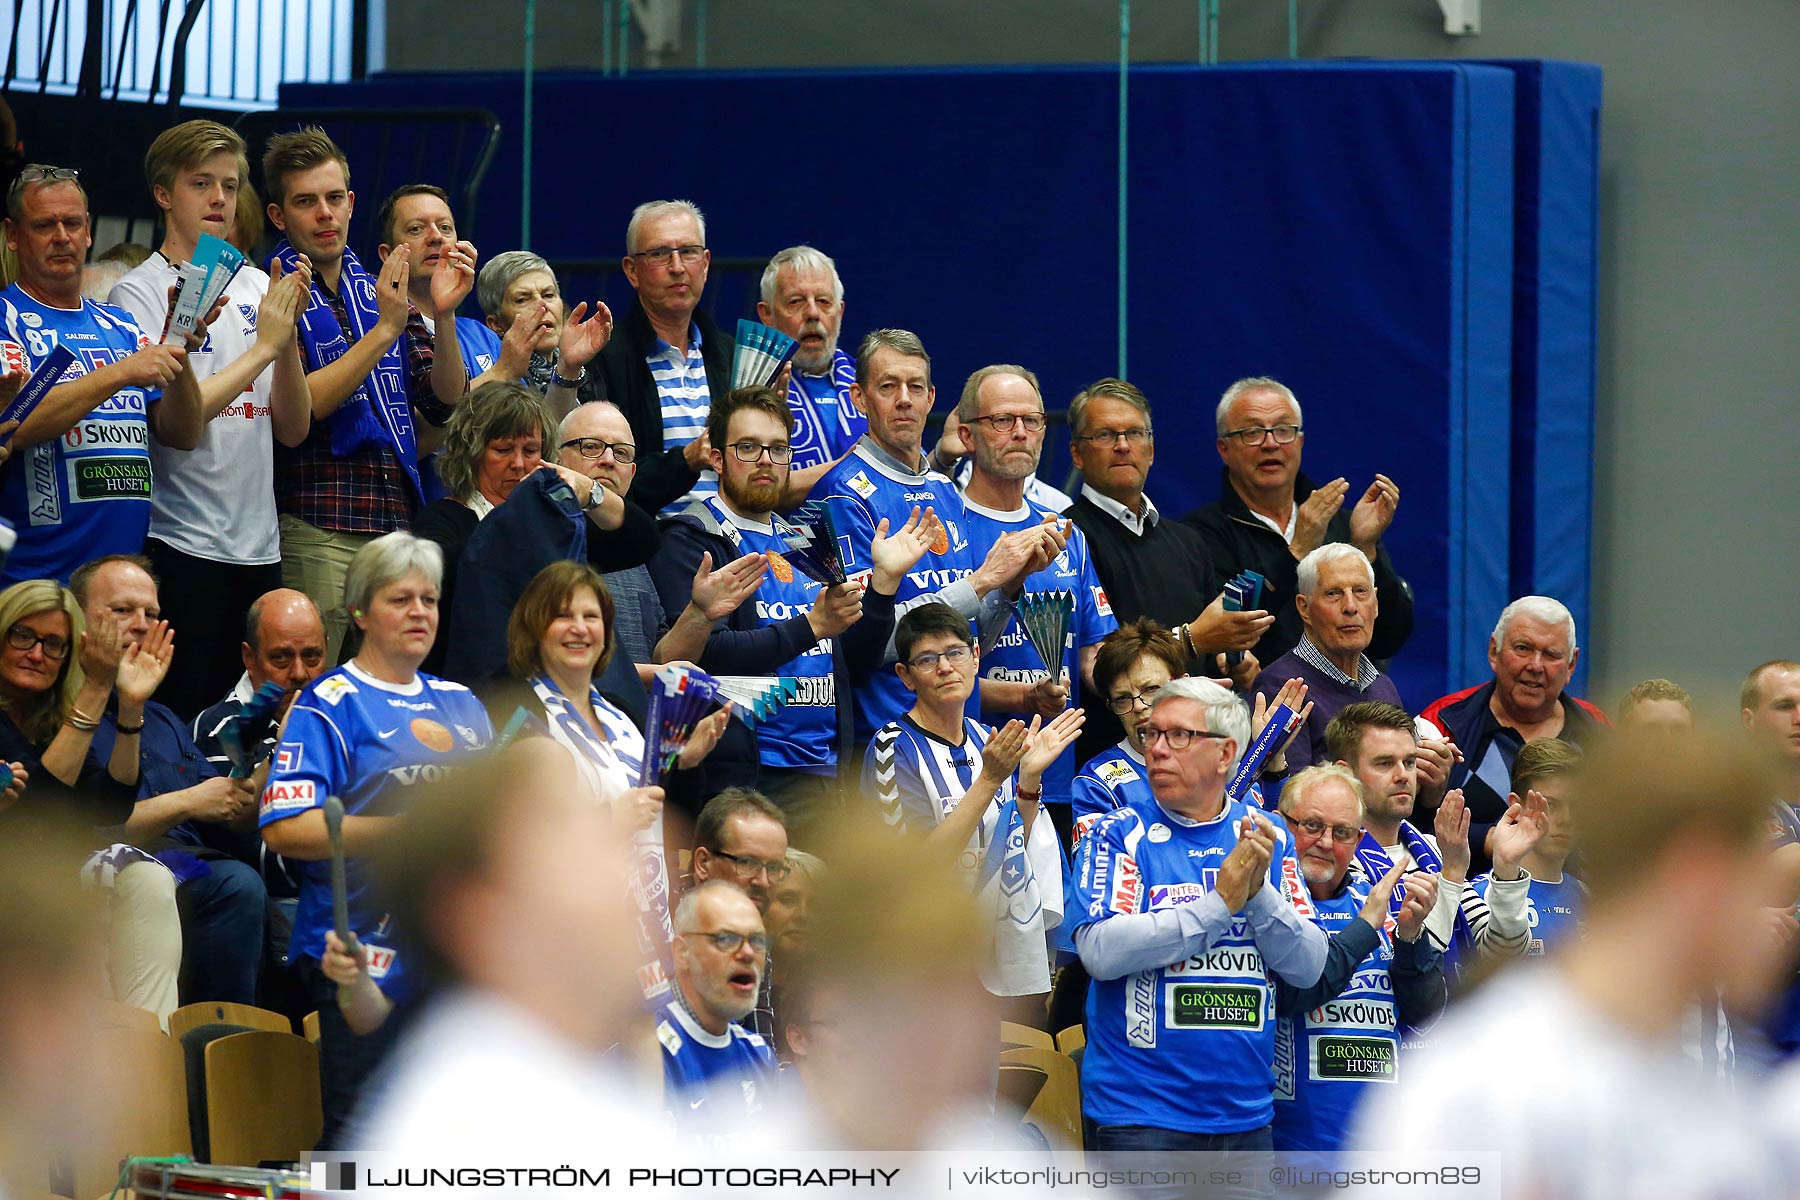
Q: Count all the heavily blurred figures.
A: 4